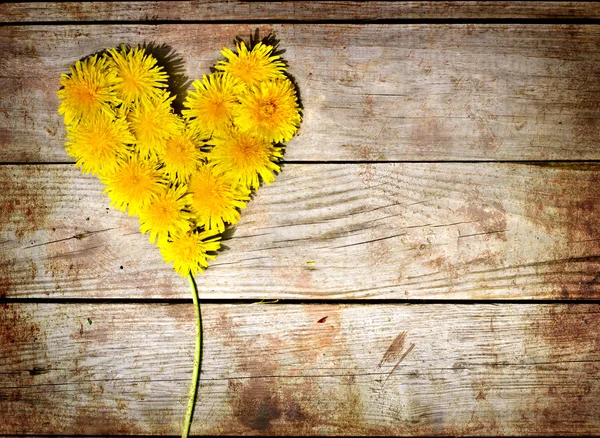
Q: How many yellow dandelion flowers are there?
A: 13